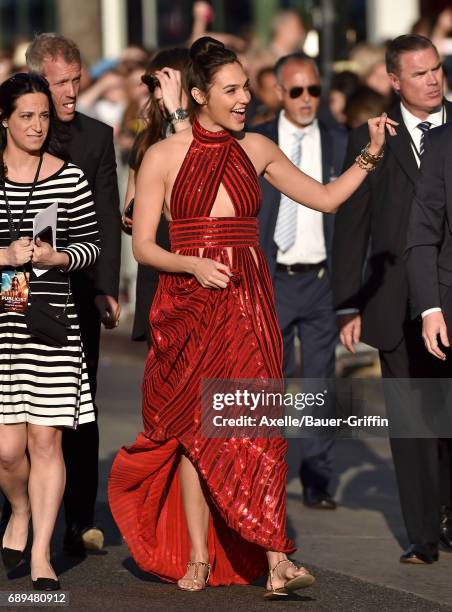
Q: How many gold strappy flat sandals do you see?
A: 2